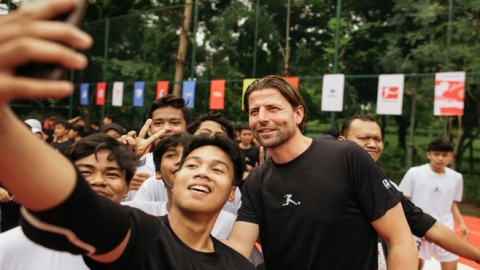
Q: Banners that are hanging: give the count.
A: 12